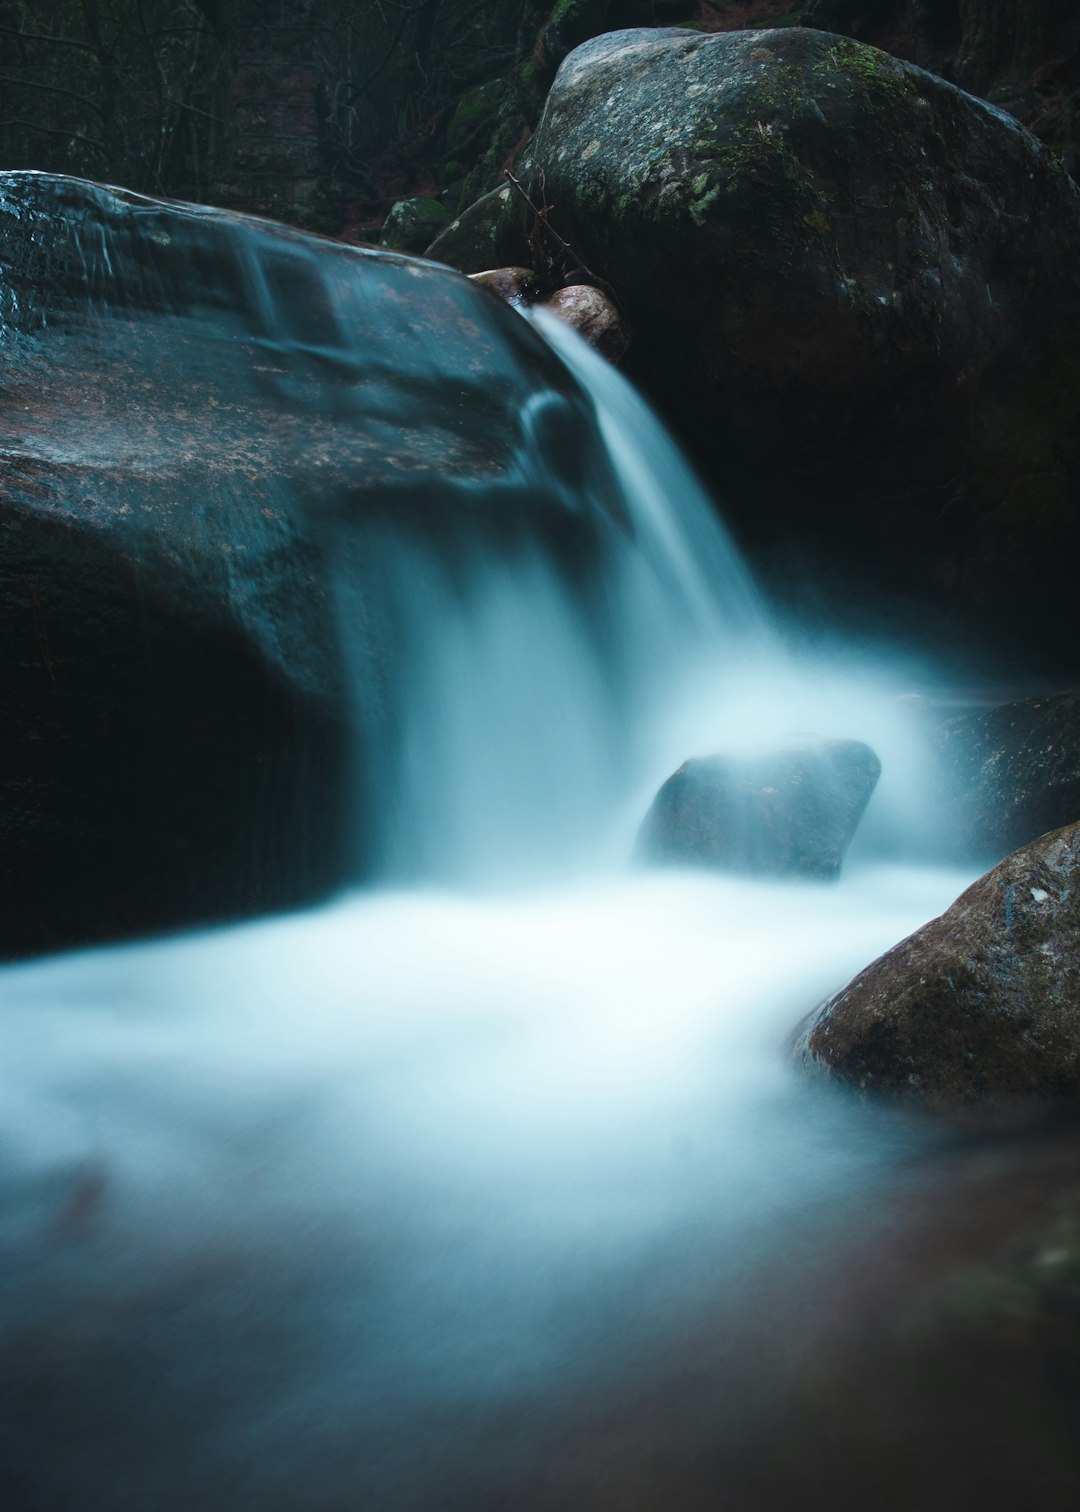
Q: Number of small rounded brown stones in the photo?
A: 2